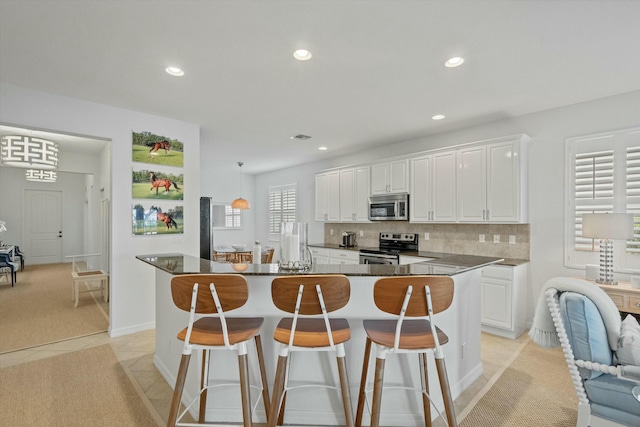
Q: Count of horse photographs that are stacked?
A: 3